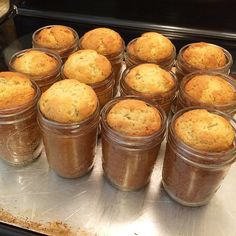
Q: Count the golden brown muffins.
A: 12